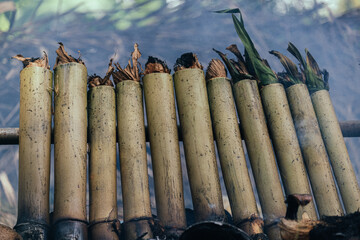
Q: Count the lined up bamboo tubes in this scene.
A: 11